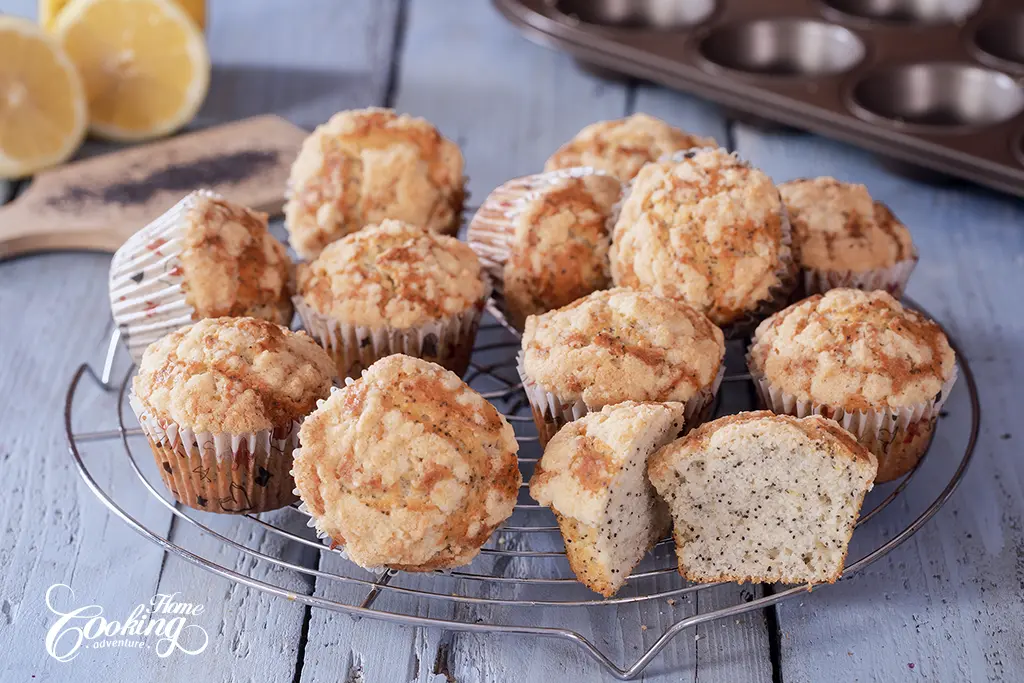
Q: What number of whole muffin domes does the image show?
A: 11